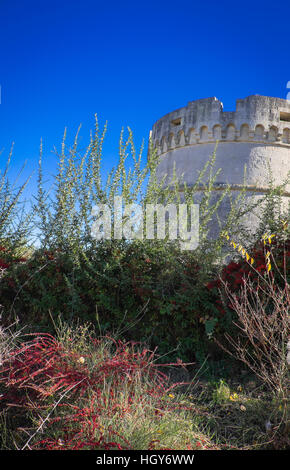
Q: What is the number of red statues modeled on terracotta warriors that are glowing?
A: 0